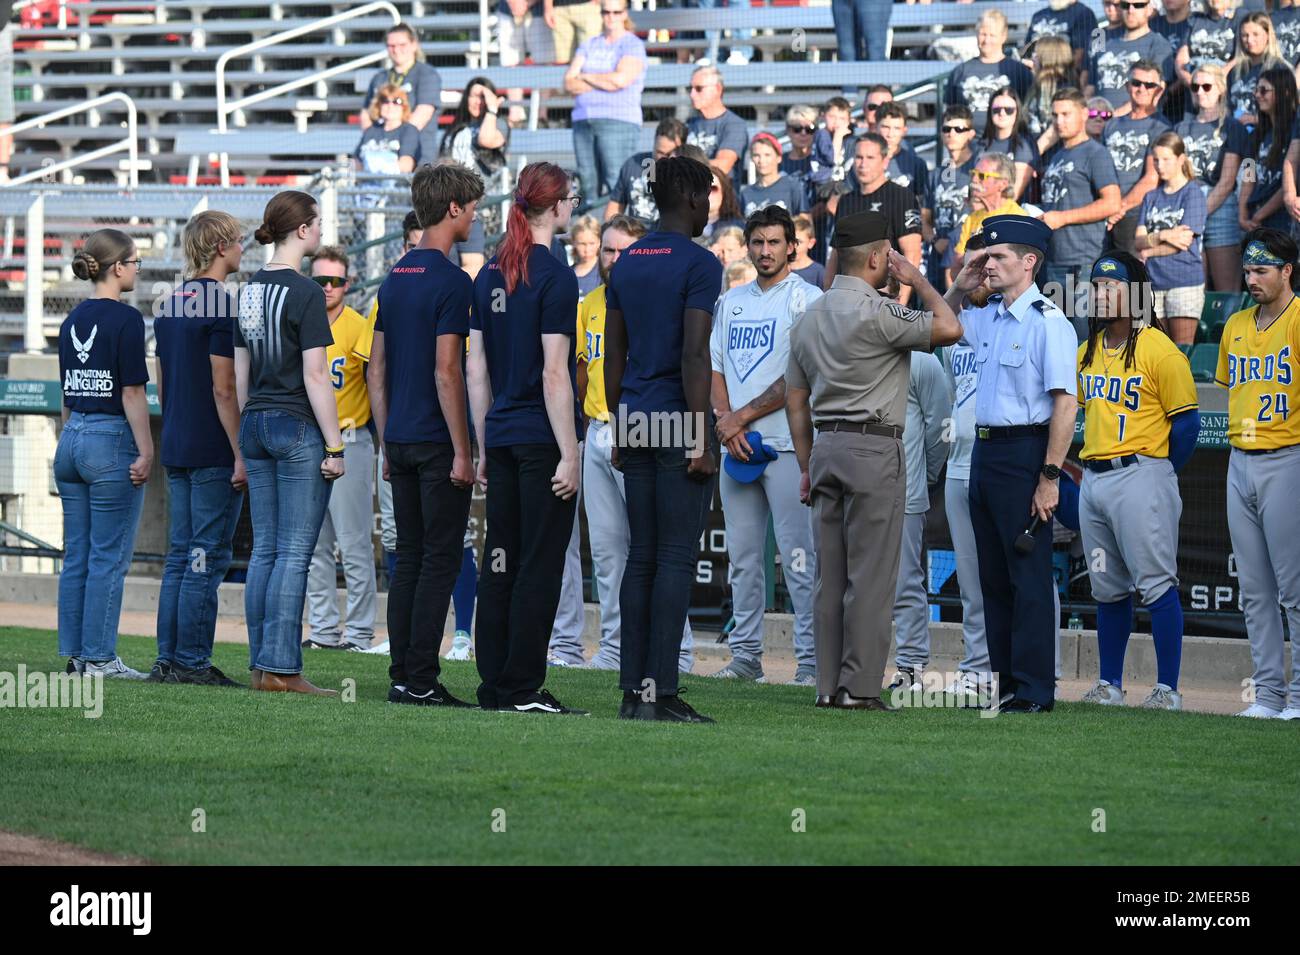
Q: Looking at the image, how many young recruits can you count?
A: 6